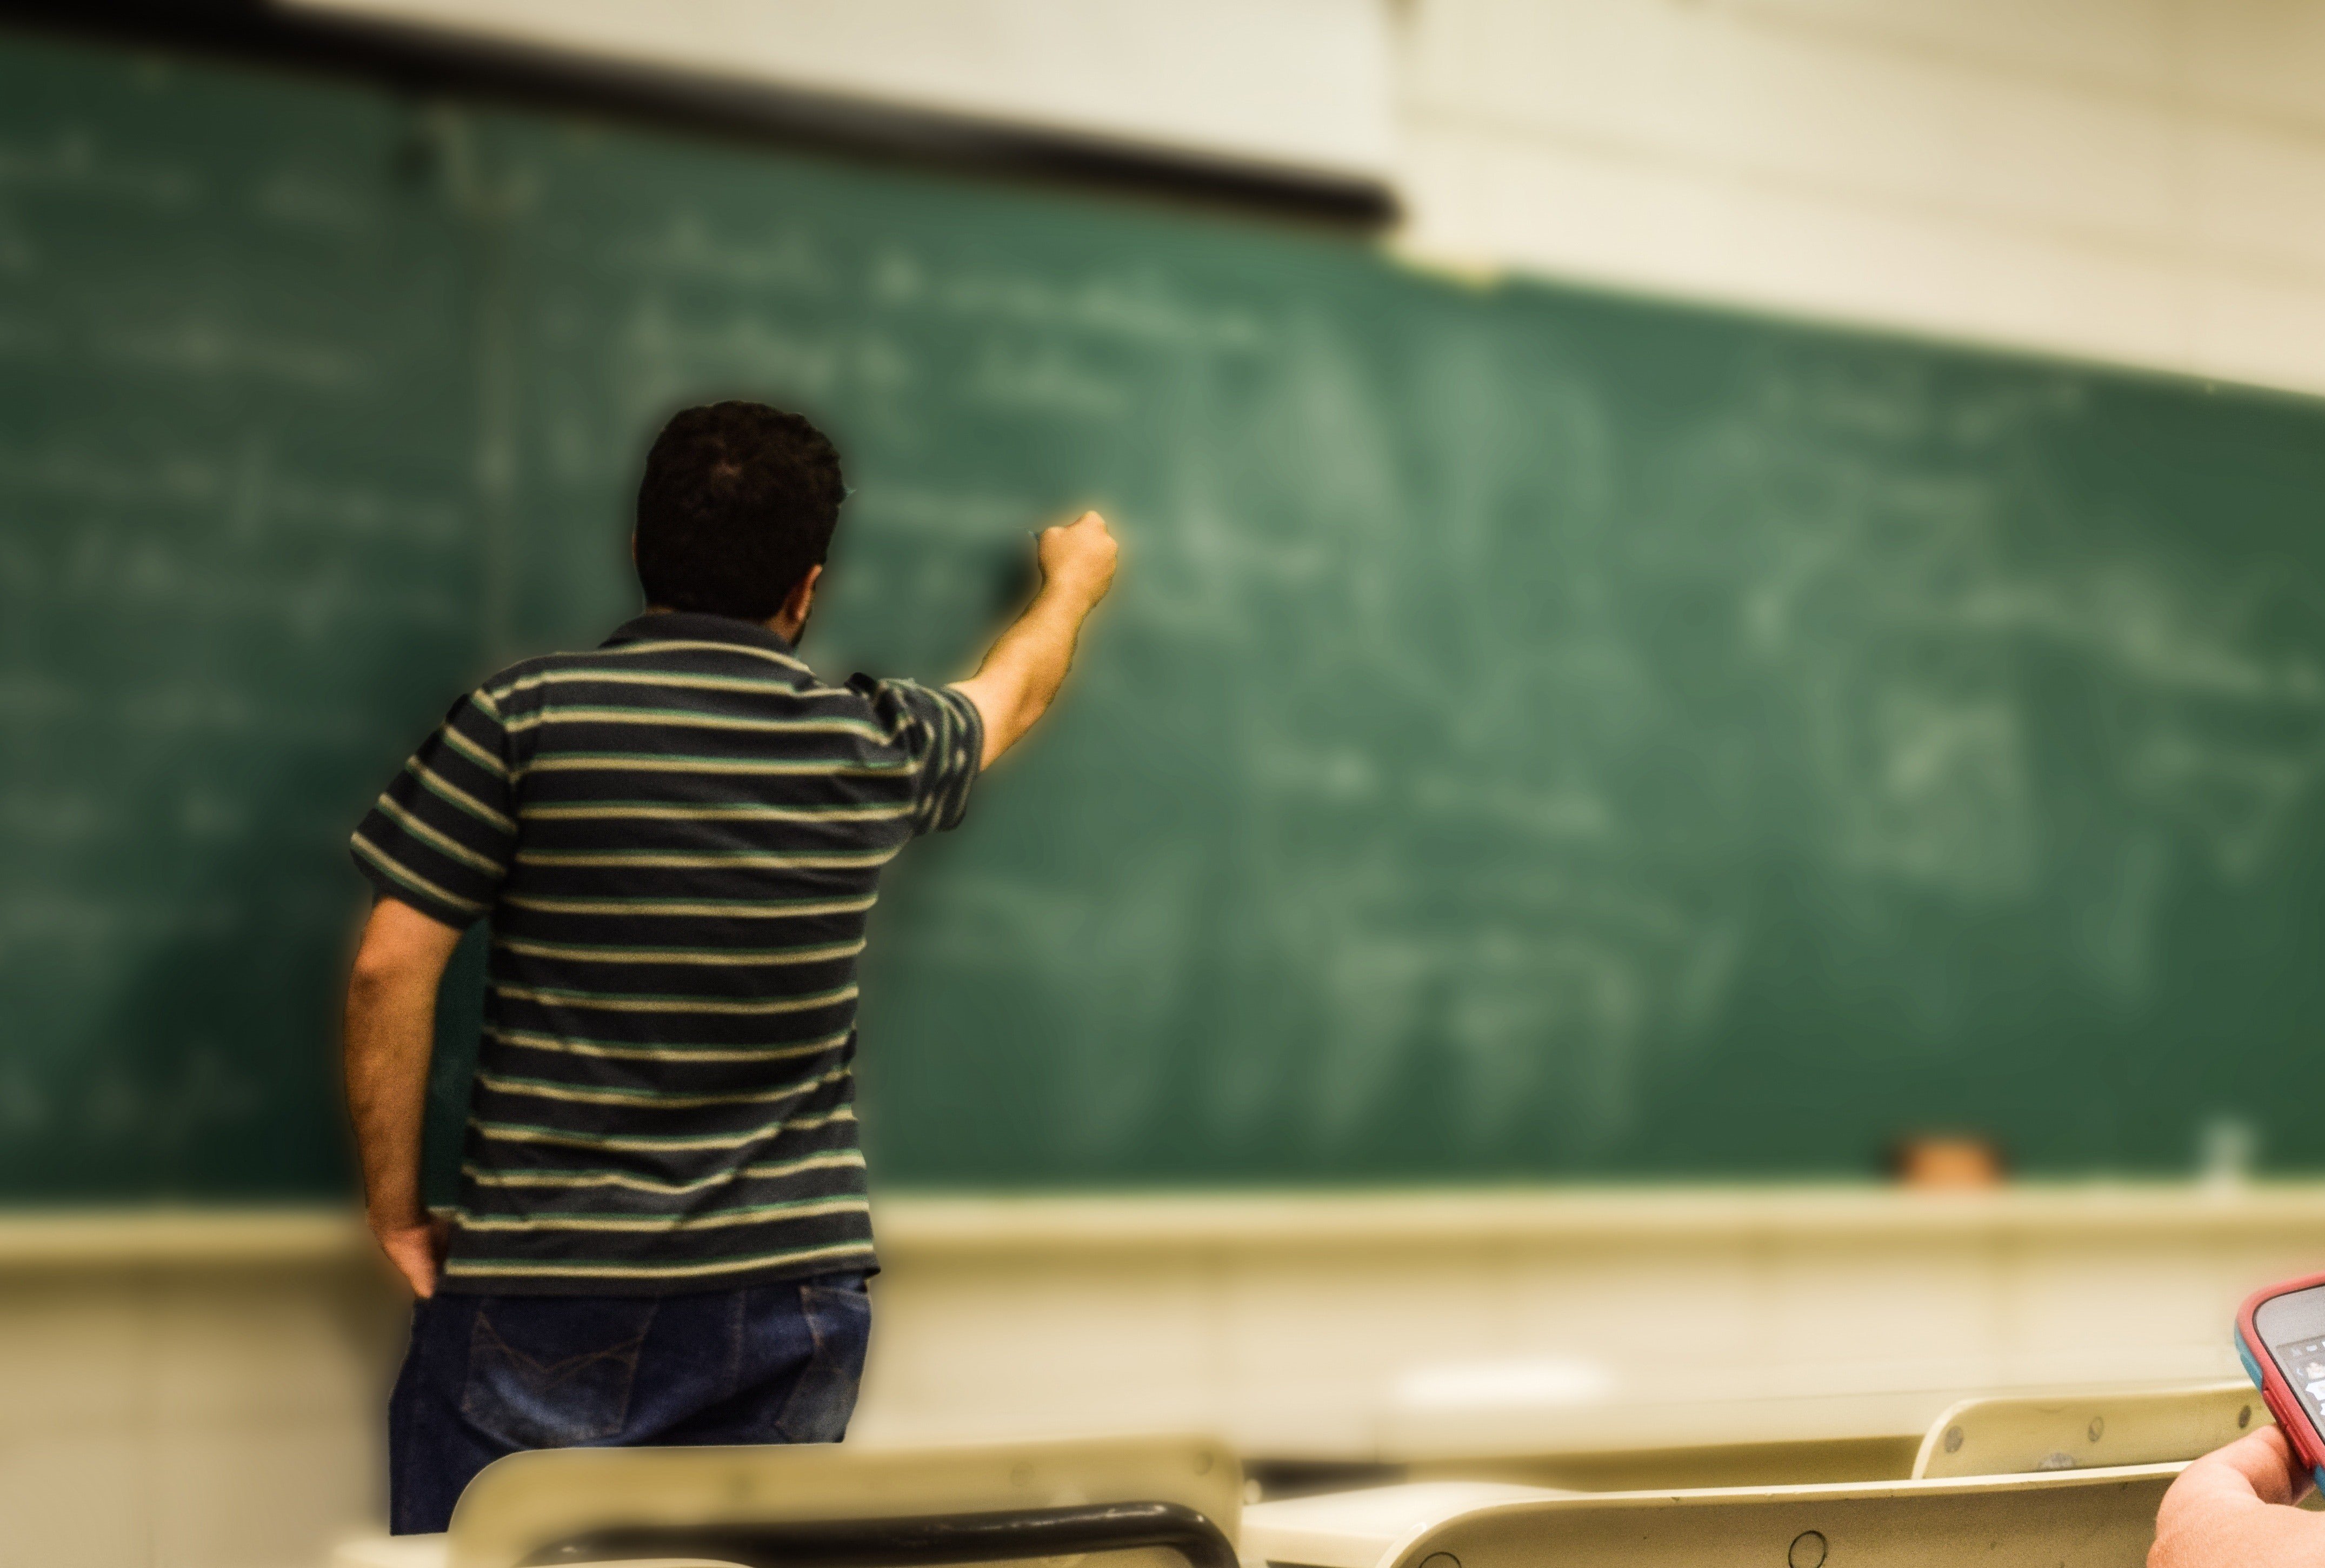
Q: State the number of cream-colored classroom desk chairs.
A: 3